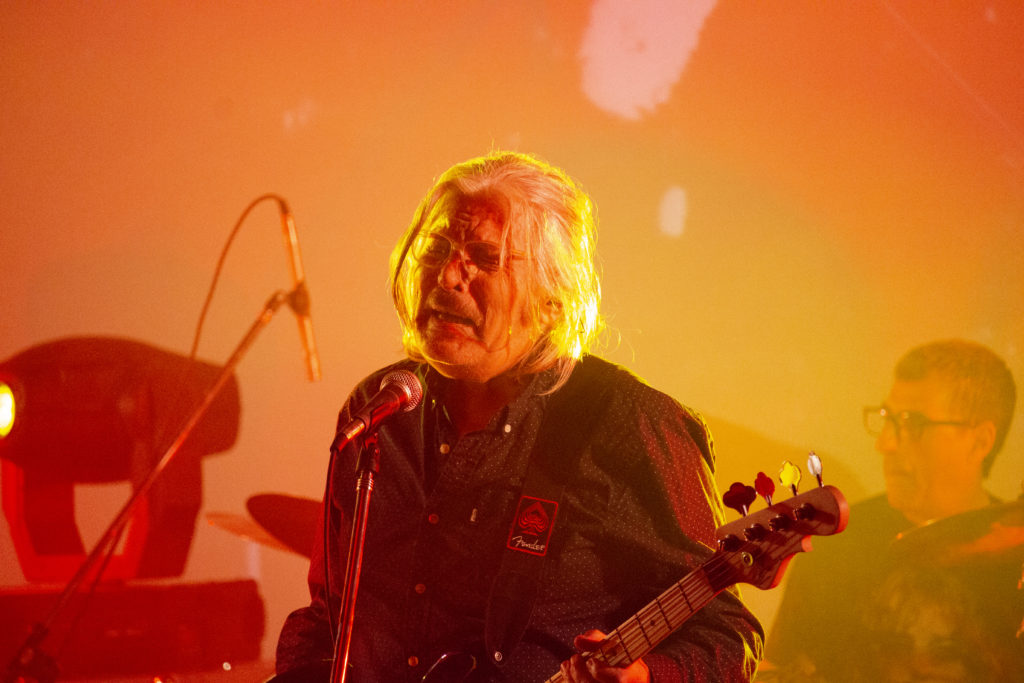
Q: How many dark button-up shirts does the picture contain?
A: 1